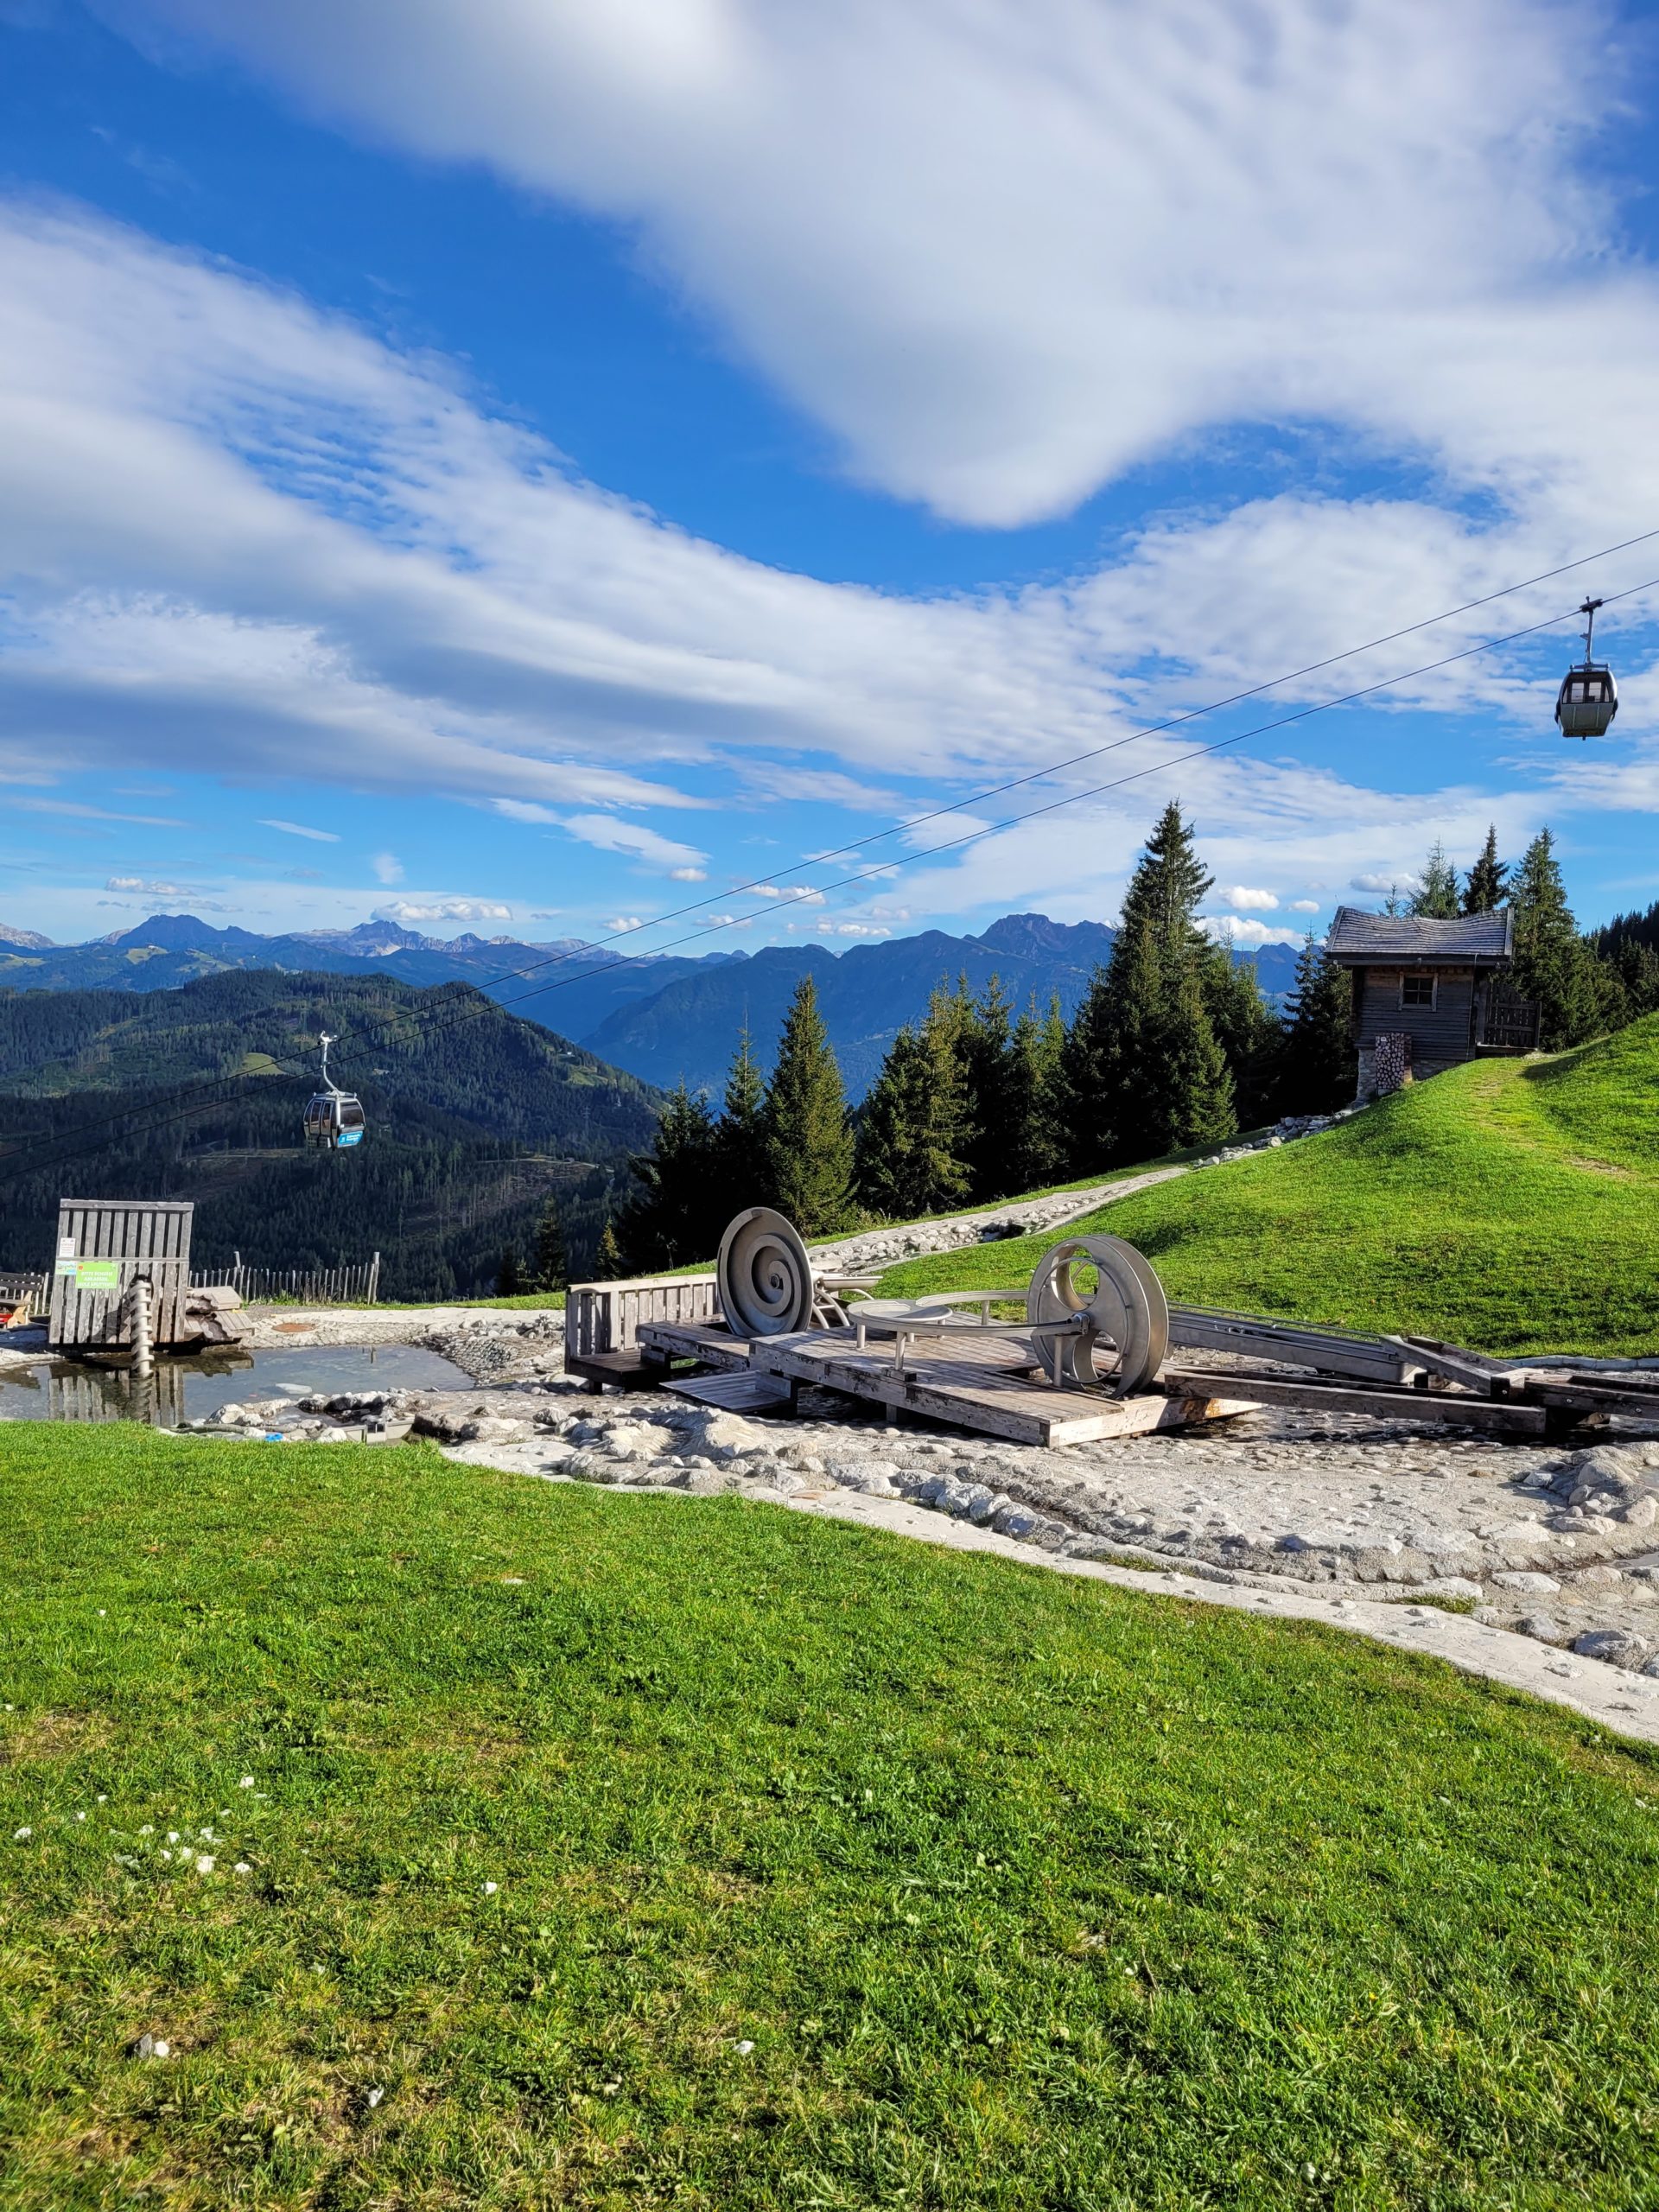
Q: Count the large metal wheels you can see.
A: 2